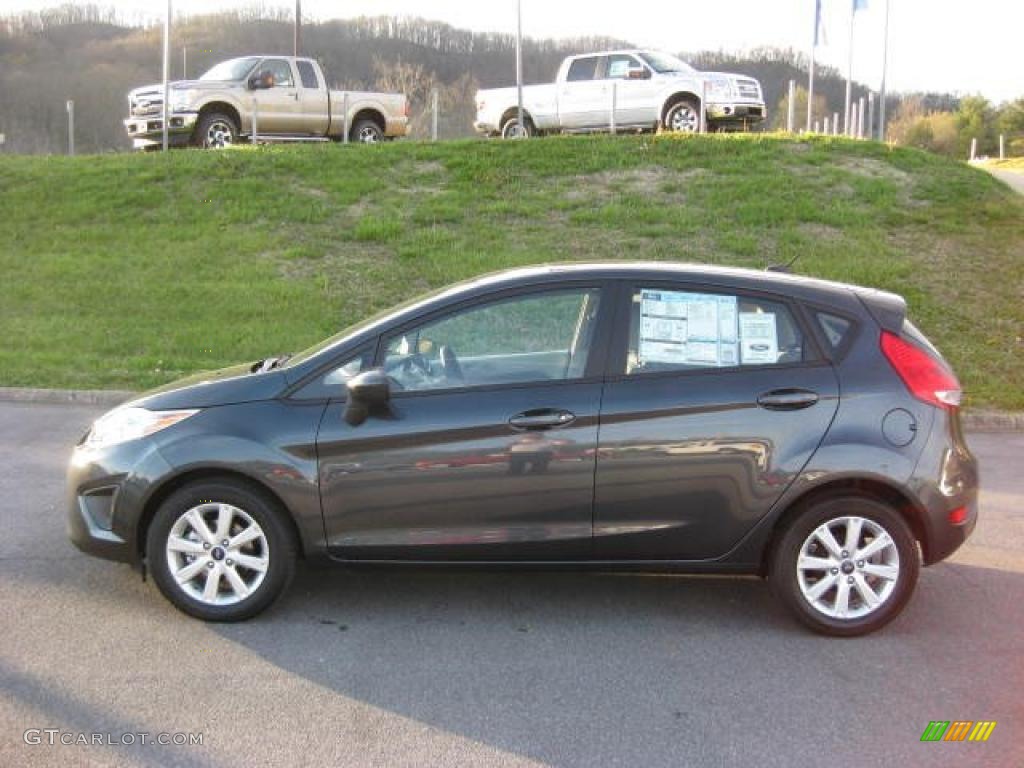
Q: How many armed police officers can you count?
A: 0